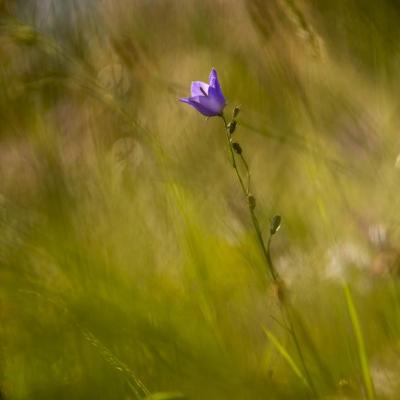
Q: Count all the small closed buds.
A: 5